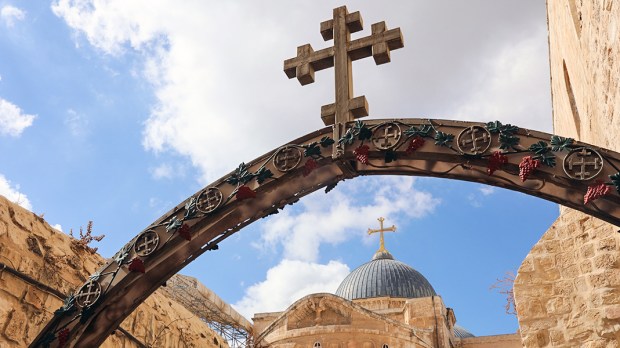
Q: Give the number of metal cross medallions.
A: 7